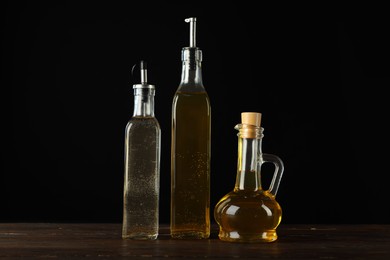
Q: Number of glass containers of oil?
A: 3